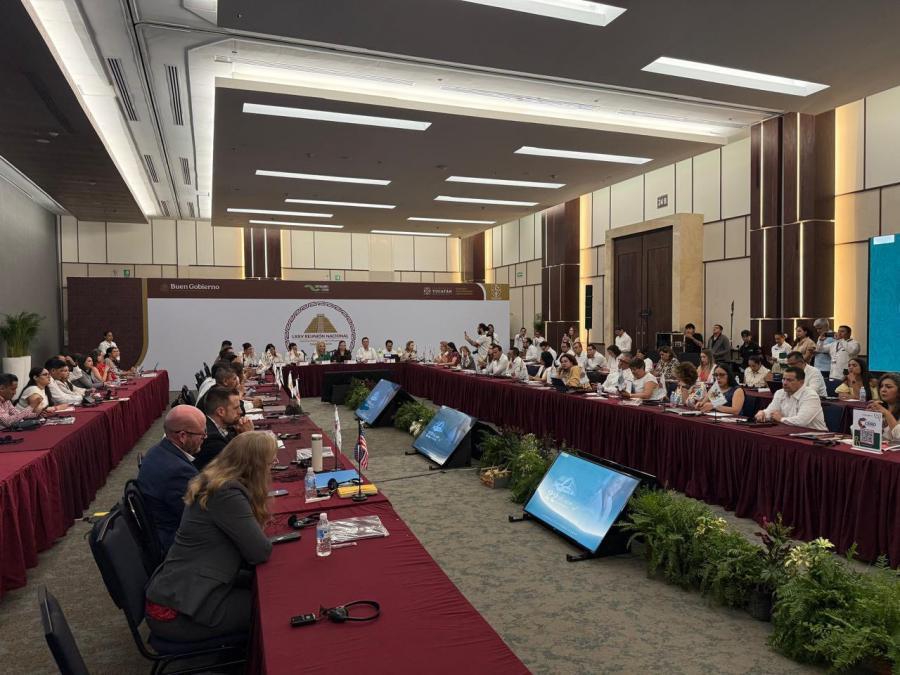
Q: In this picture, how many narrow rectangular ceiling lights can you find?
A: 12